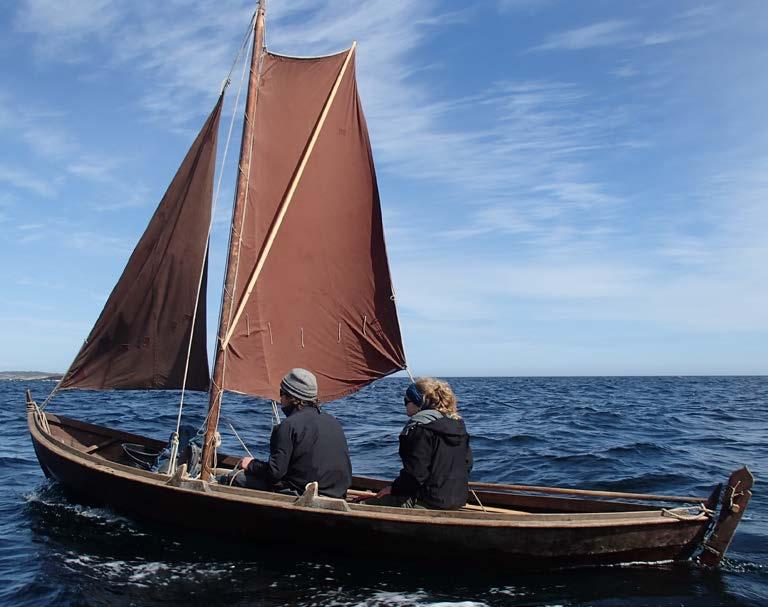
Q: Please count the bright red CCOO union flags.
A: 0